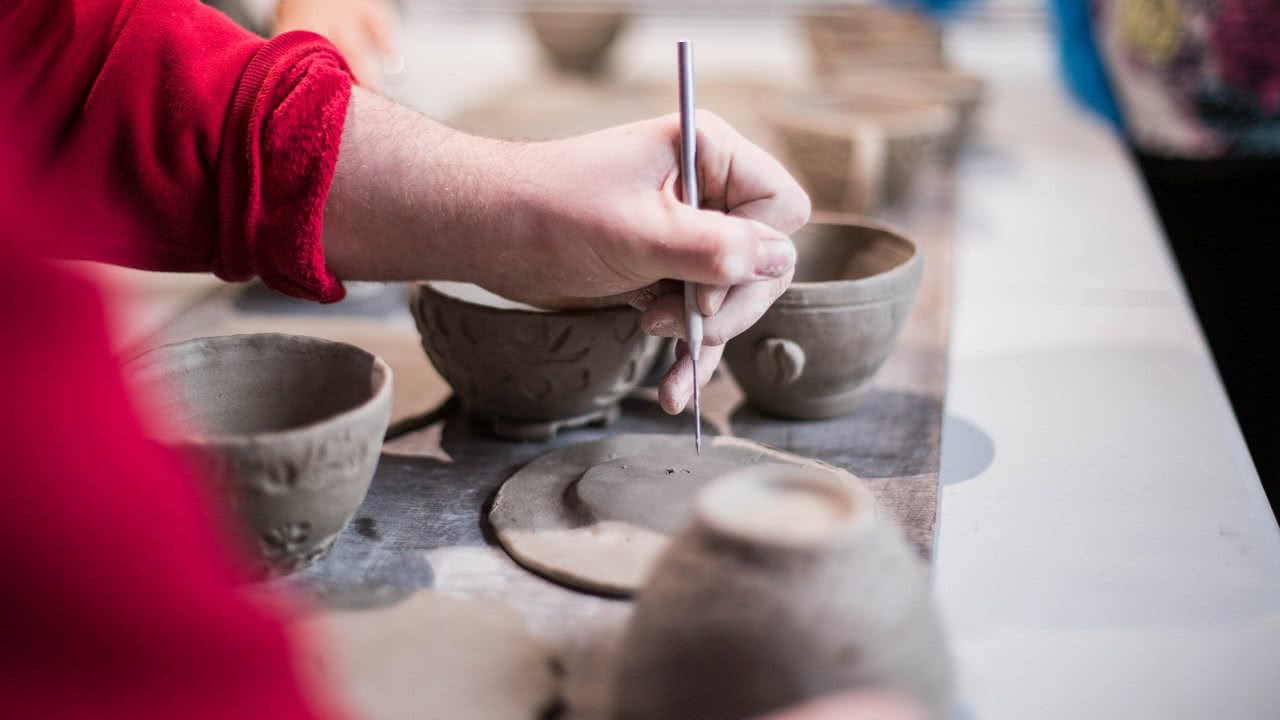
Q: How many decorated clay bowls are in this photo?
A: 3